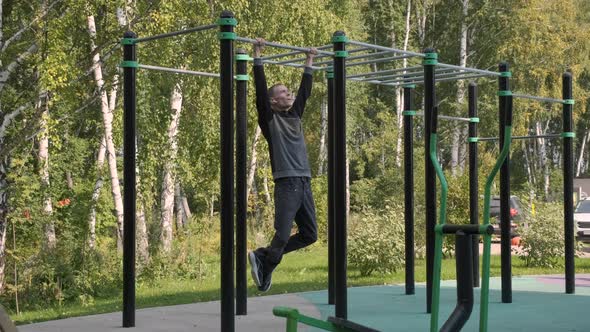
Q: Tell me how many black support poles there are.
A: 10